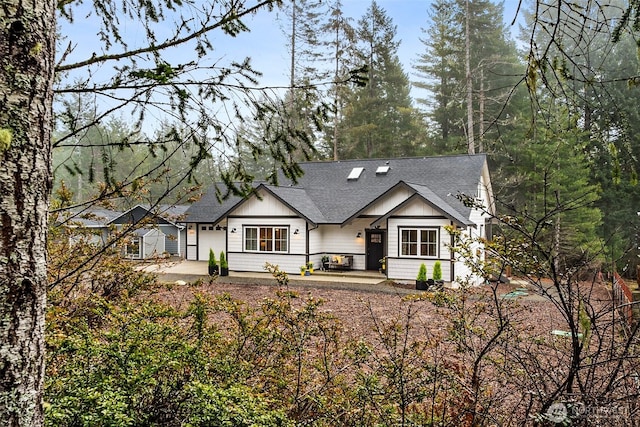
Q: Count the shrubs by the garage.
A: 2